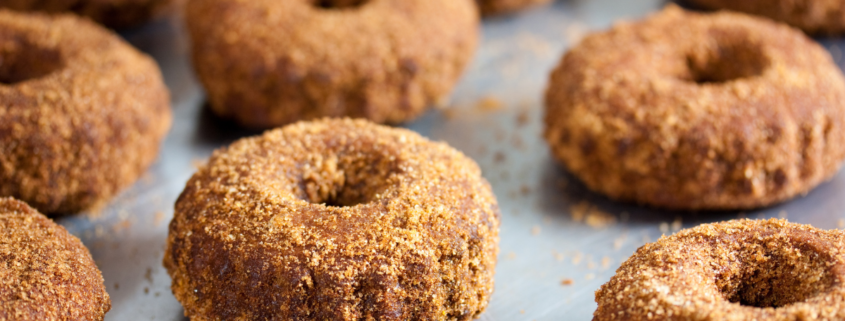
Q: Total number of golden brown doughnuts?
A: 9